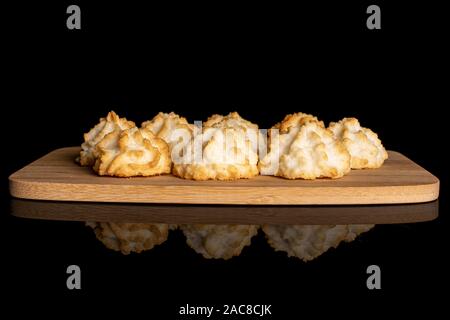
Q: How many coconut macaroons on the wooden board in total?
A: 8